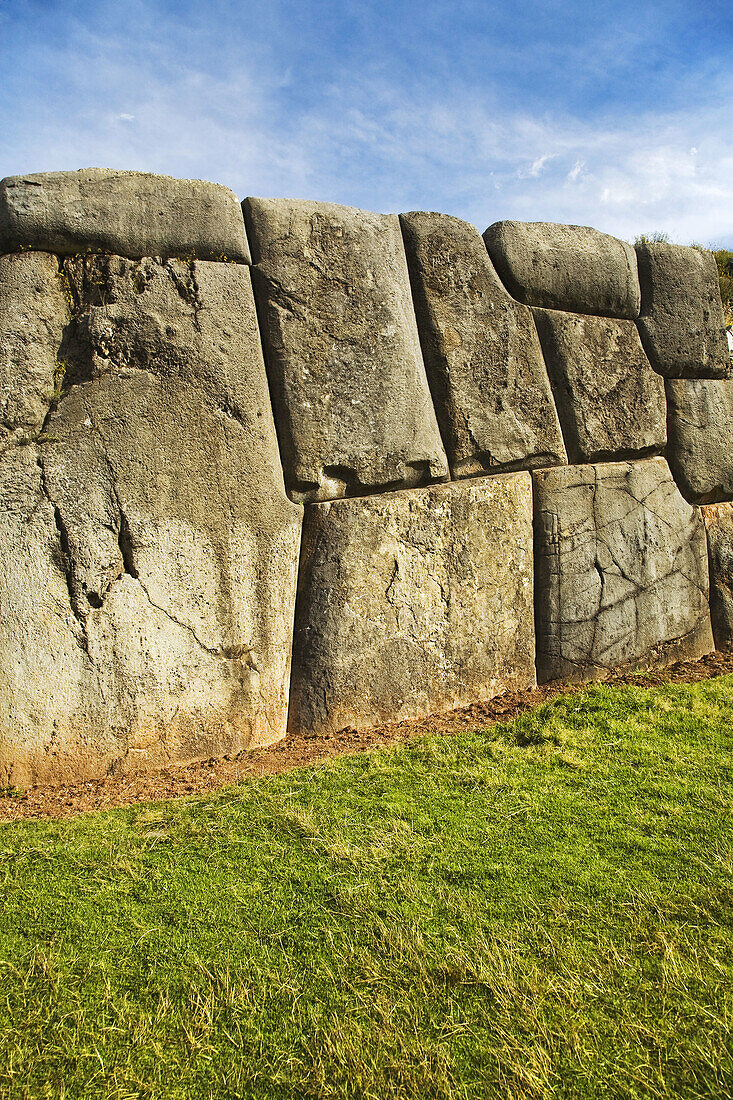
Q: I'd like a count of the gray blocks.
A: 11